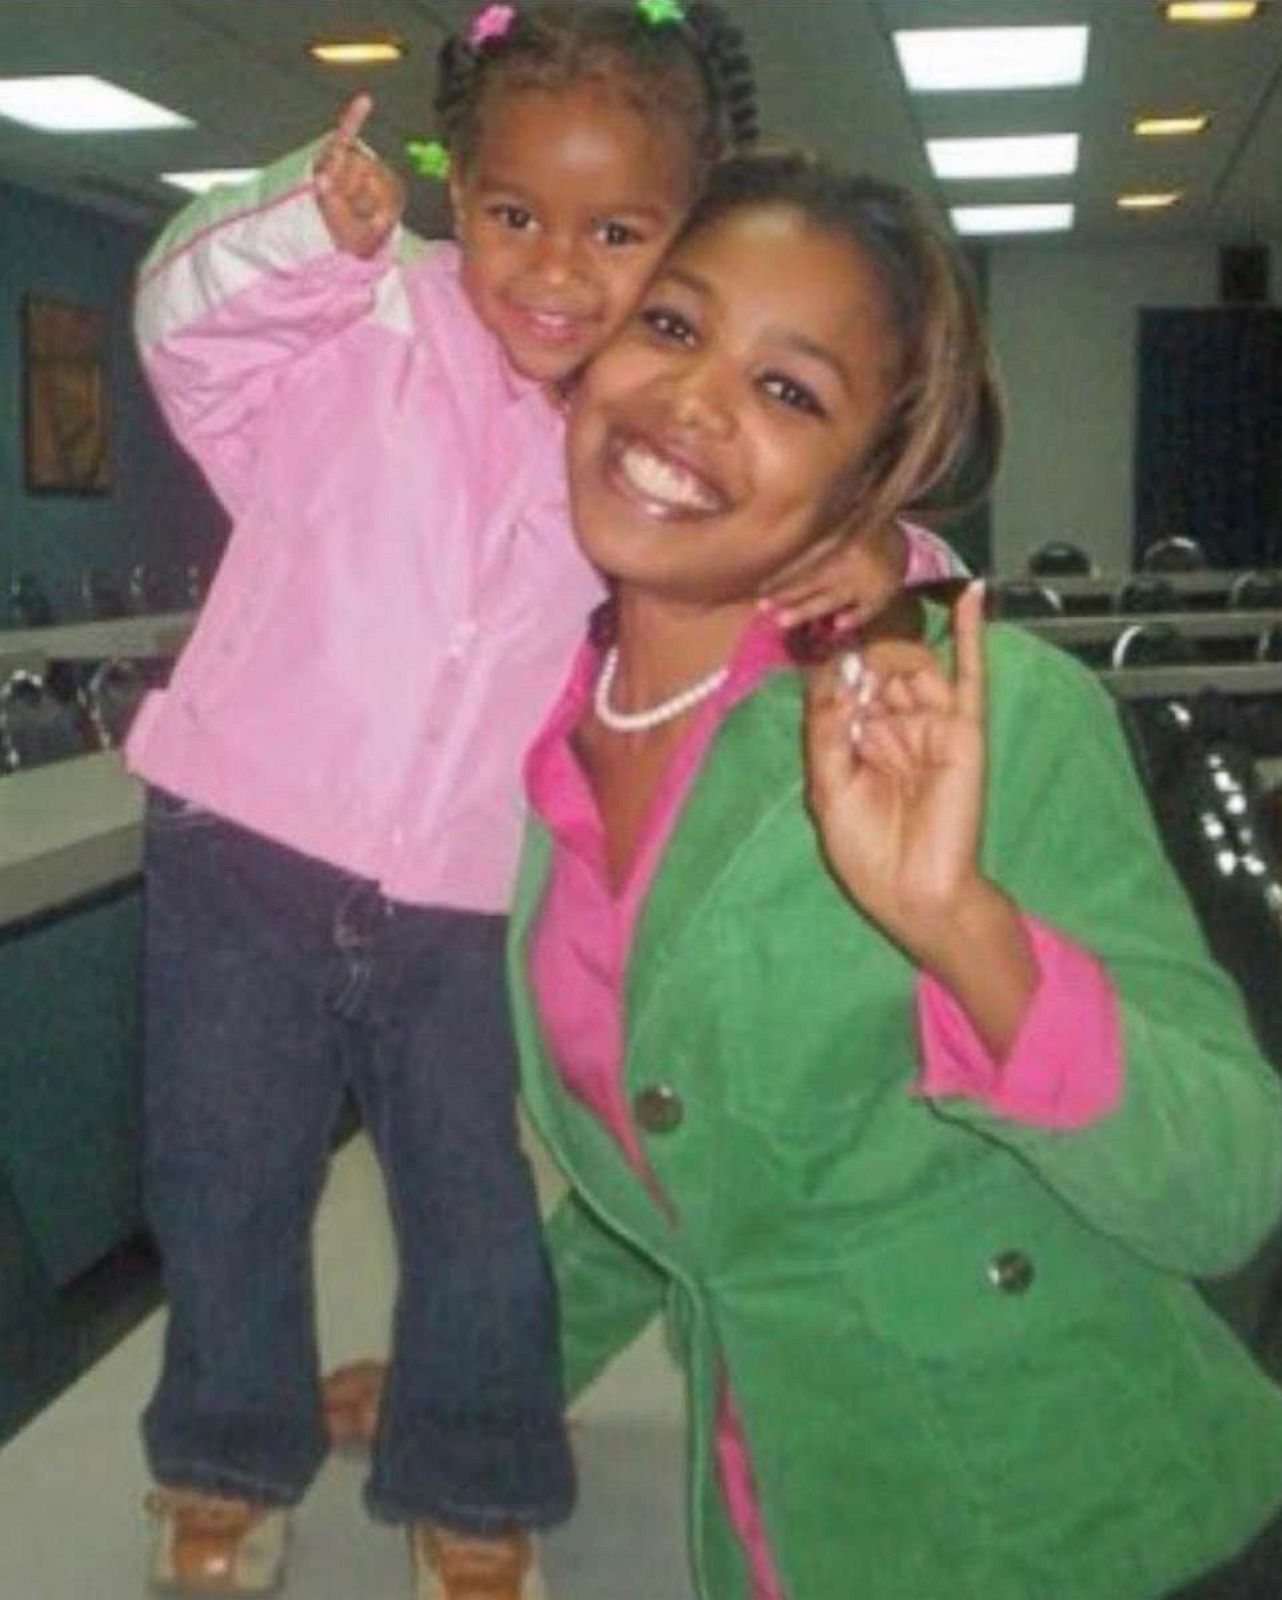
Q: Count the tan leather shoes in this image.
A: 2